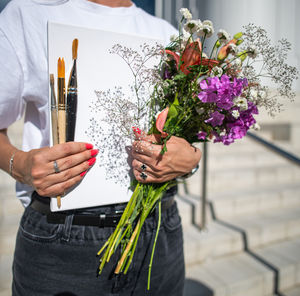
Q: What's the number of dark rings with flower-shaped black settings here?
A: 2